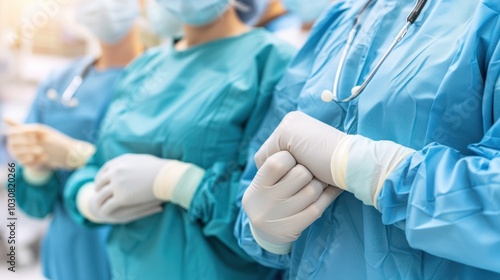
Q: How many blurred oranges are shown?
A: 0